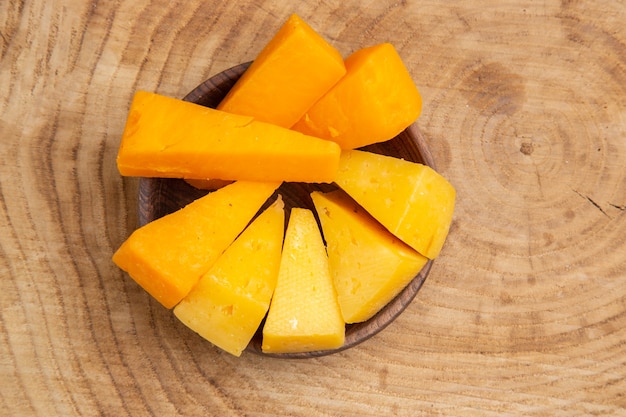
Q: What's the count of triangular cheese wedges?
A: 8